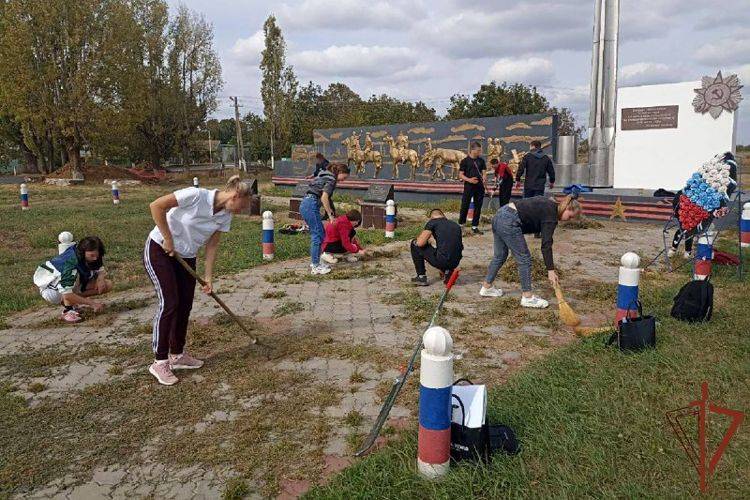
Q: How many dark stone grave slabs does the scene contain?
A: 3